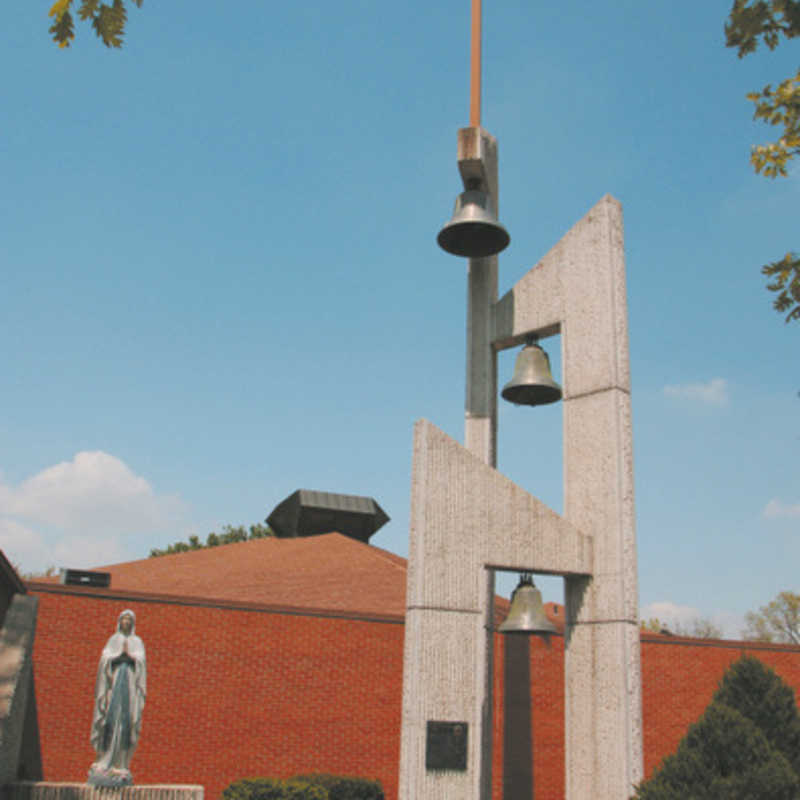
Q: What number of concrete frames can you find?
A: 3